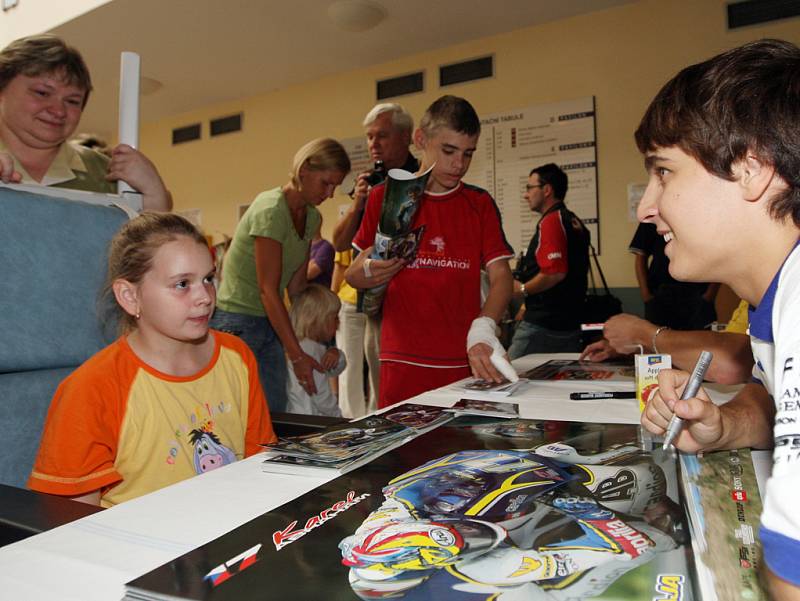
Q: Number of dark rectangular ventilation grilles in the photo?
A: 5